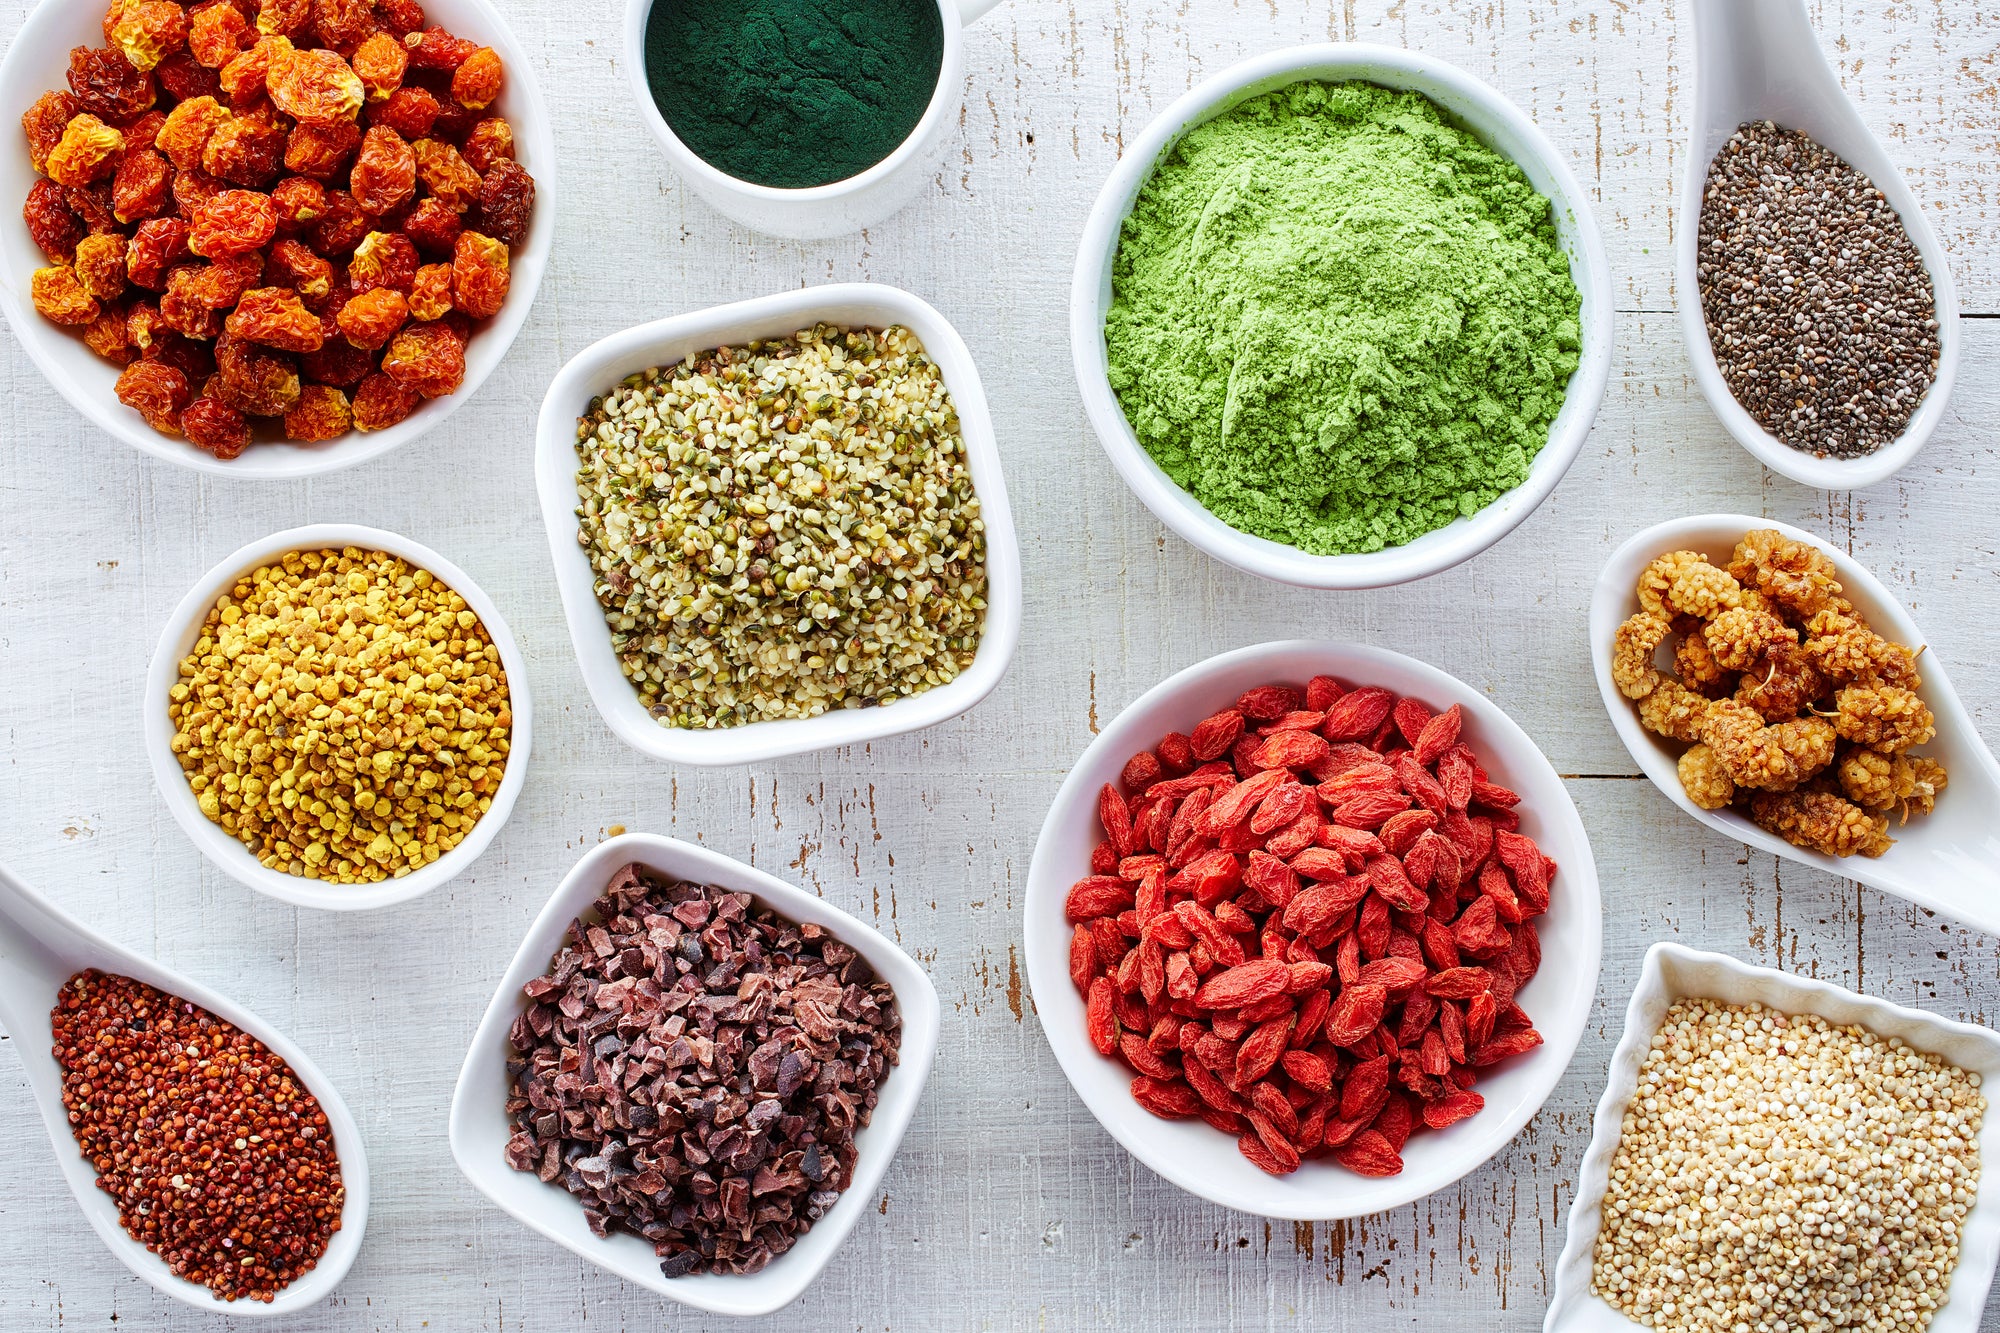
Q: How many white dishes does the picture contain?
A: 11